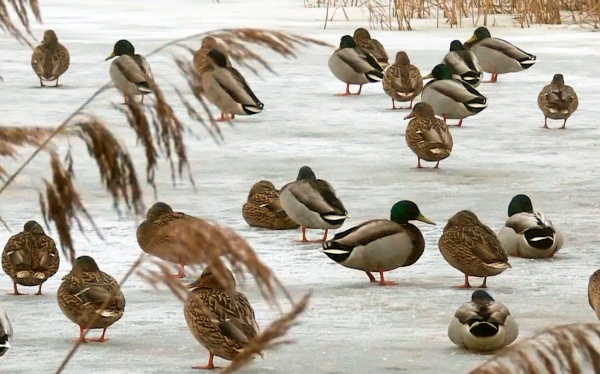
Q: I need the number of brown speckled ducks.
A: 13